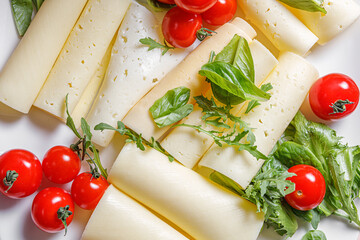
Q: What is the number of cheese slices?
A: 10